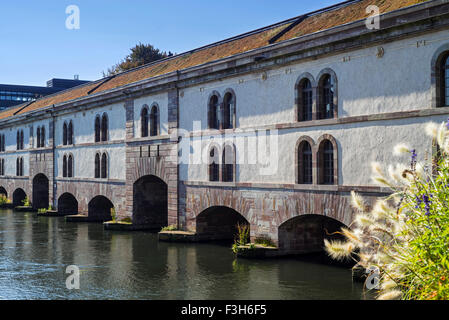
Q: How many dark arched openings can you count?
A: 8